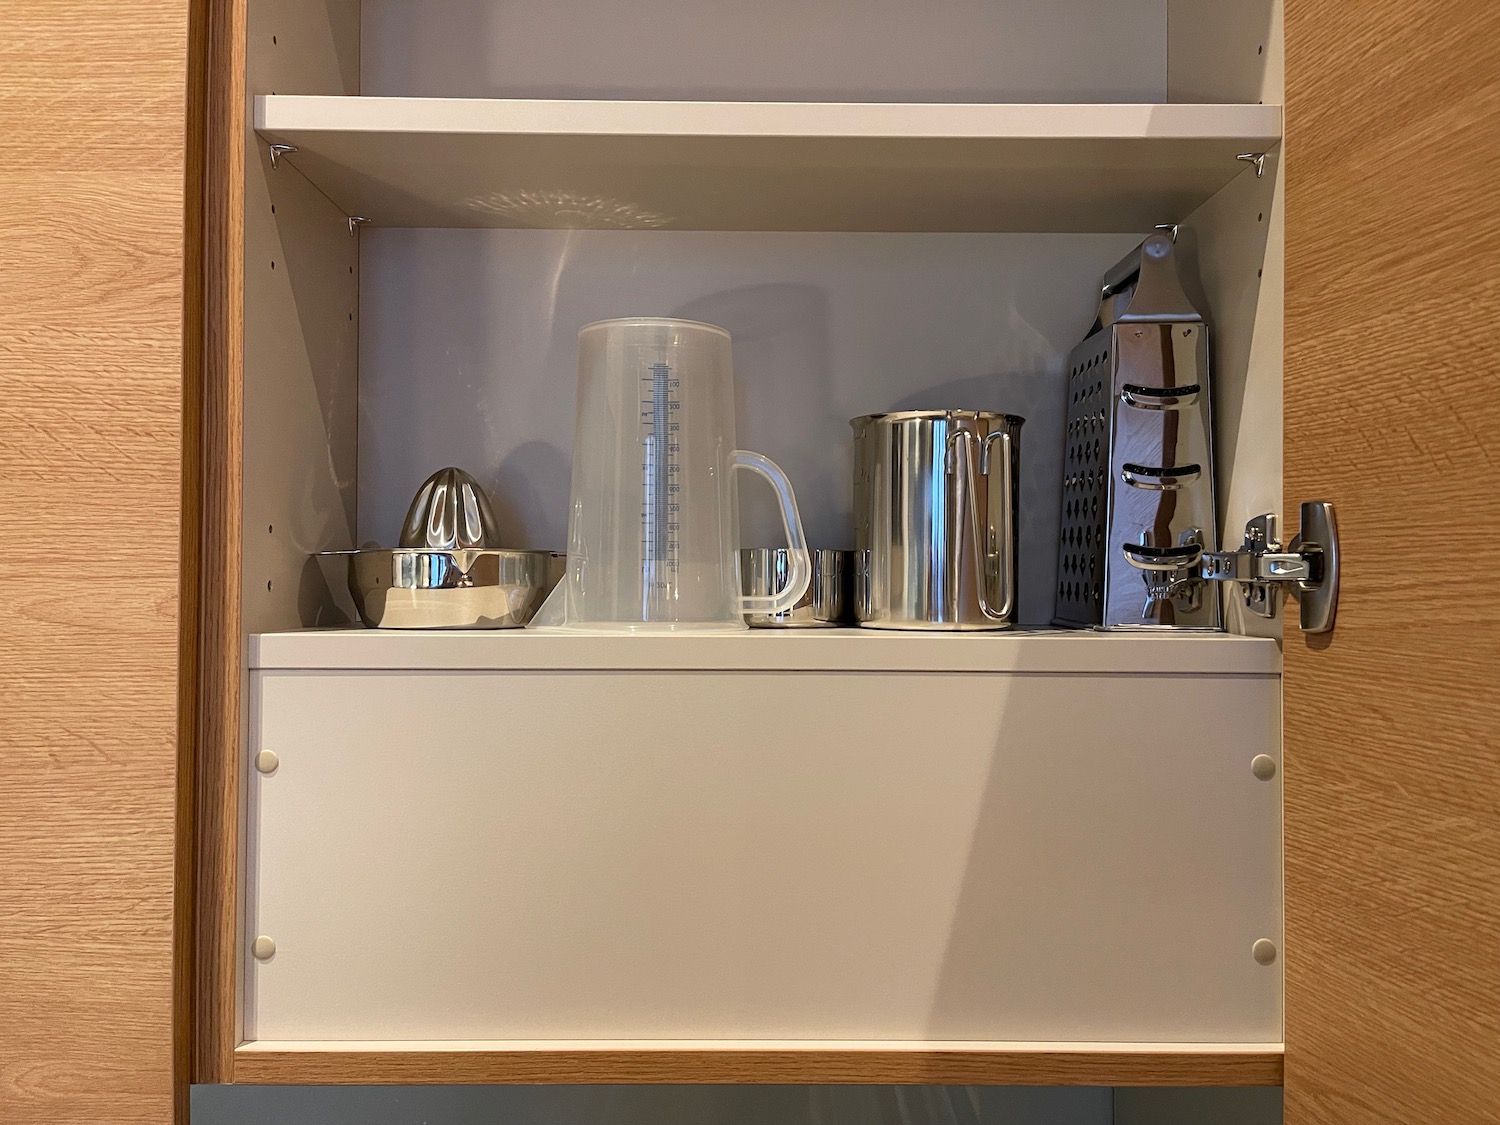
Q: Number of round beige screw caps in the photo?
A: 4